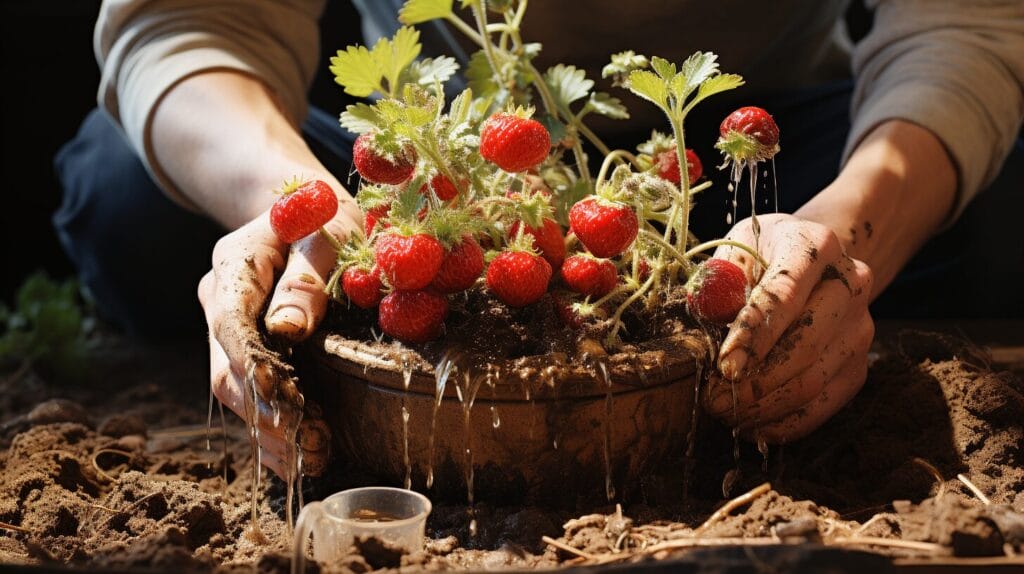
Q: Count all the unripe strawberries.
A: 0